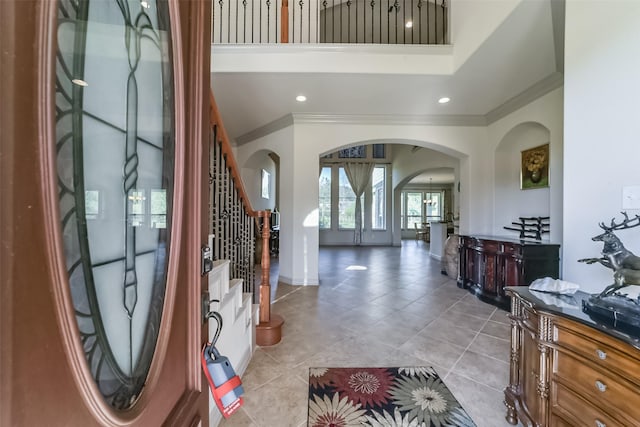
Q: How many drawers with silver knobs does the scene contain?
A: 3